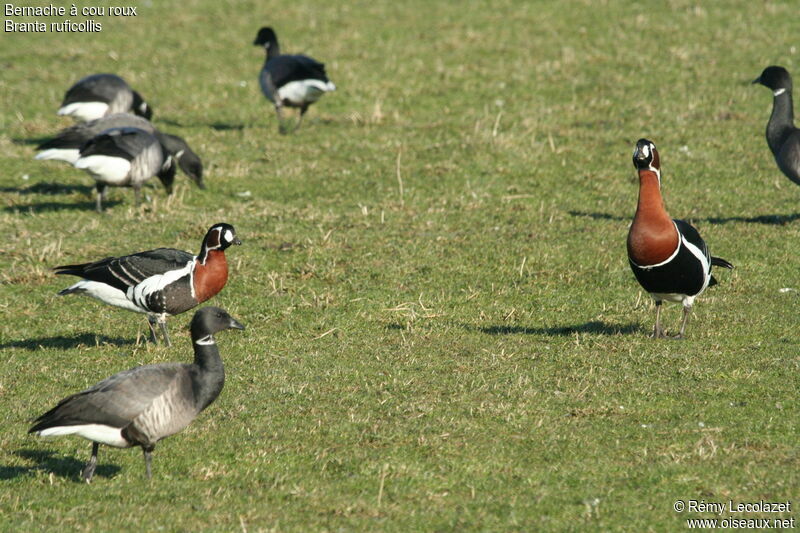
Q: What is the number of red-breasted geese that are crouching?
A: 0